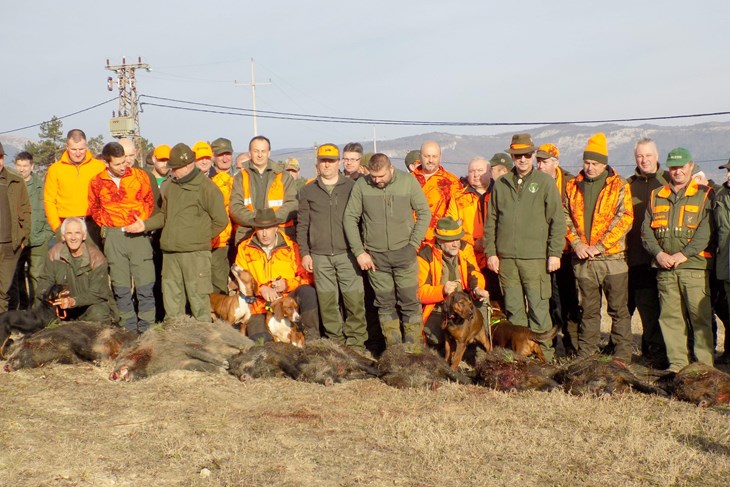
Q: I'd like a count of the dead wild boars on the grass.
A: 8